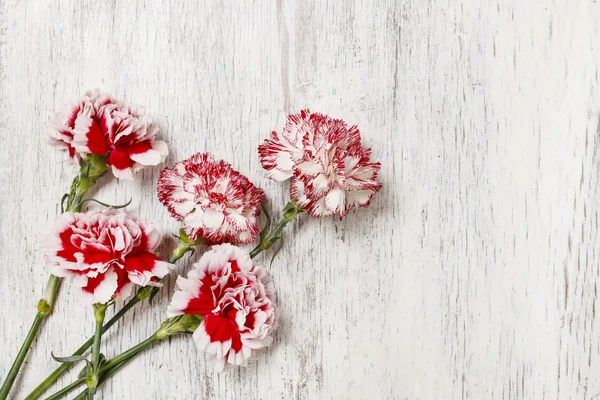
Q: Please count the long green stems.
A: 5